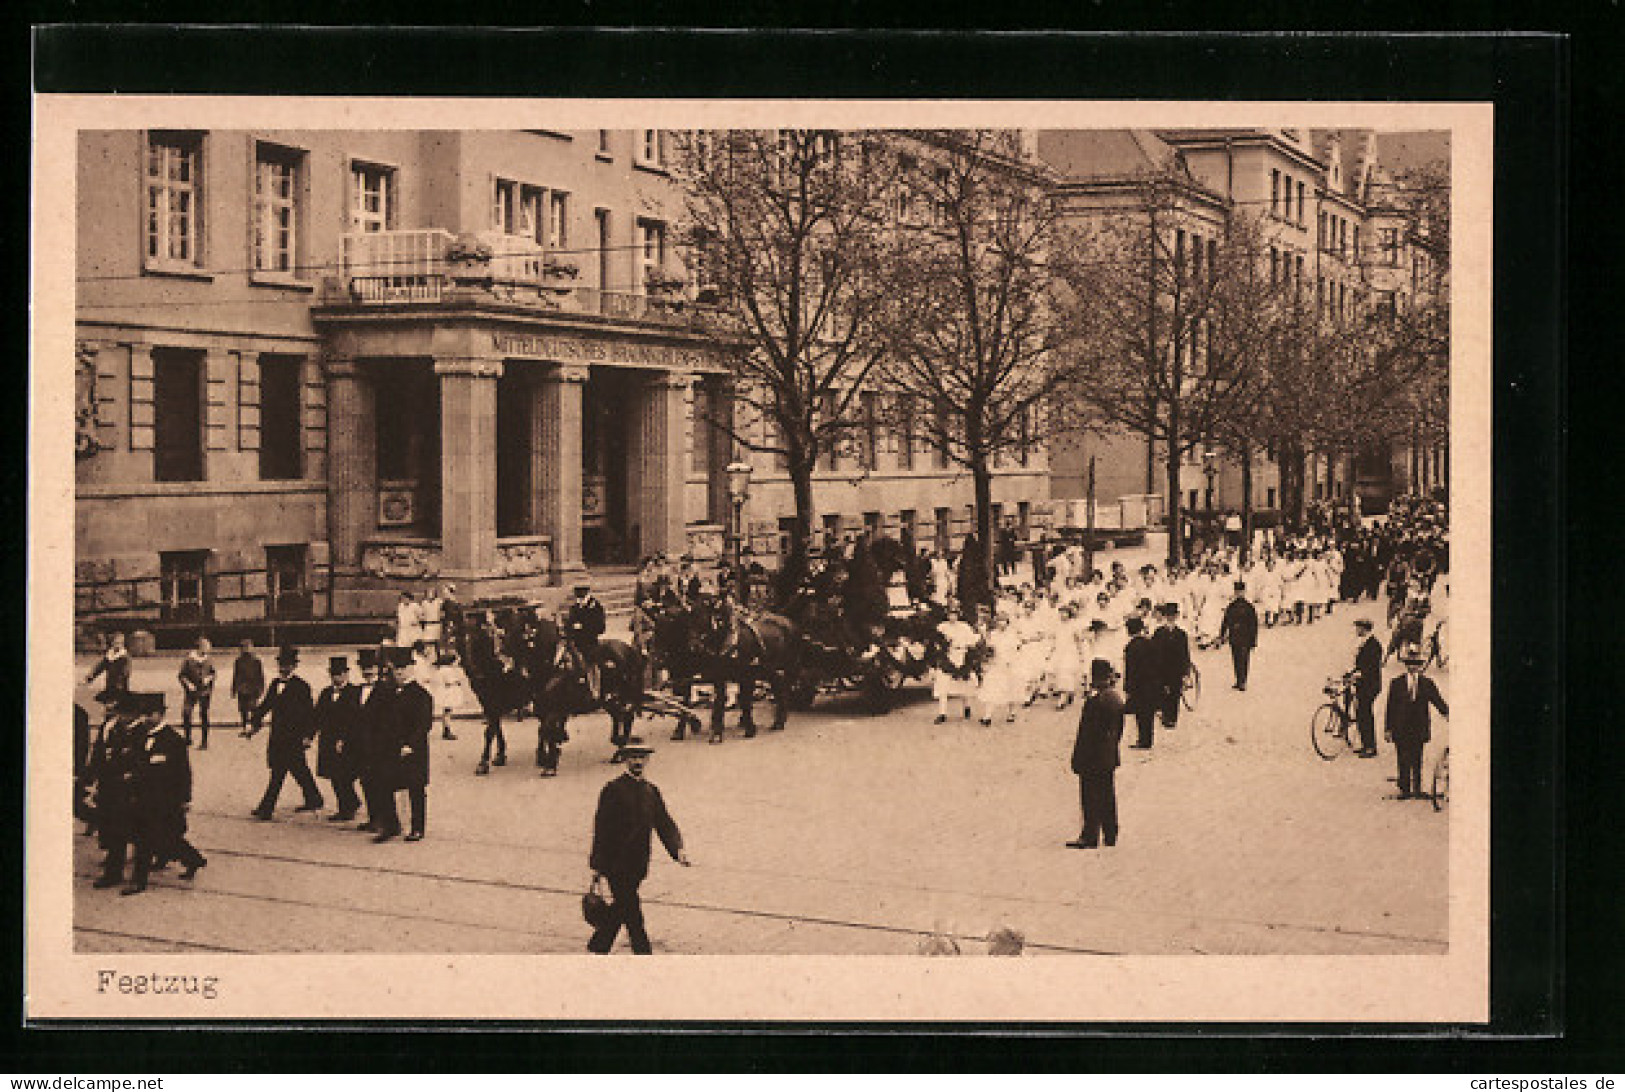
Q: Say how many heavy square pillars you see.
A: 4